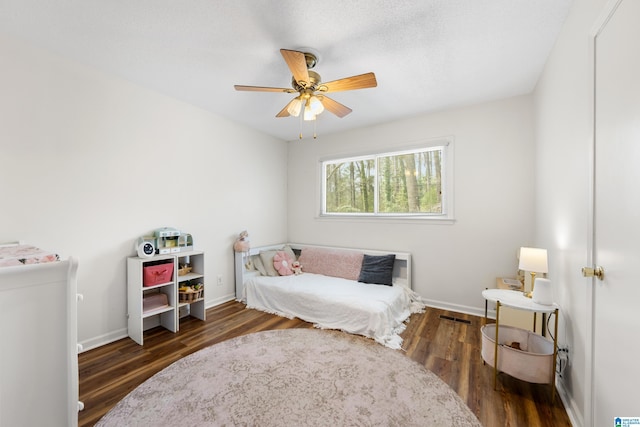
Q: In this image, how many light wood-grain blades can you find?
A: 5